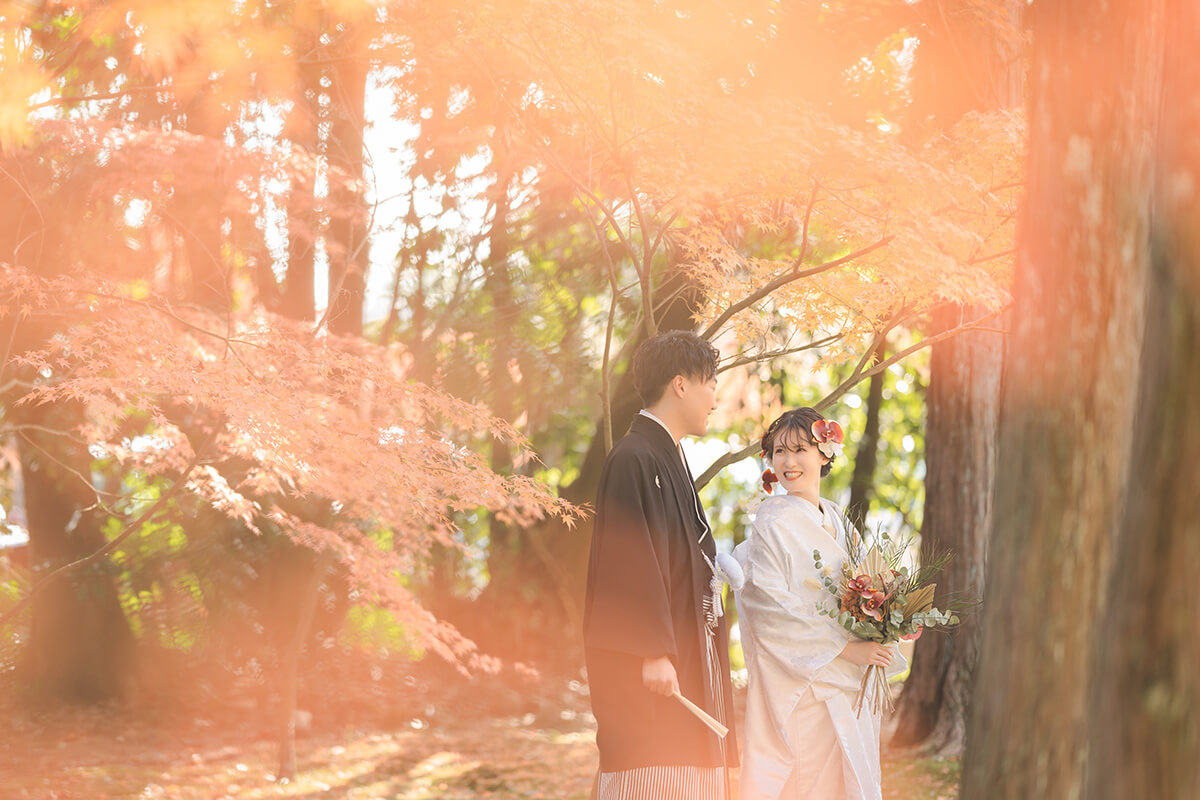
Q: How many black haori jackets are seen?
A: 1